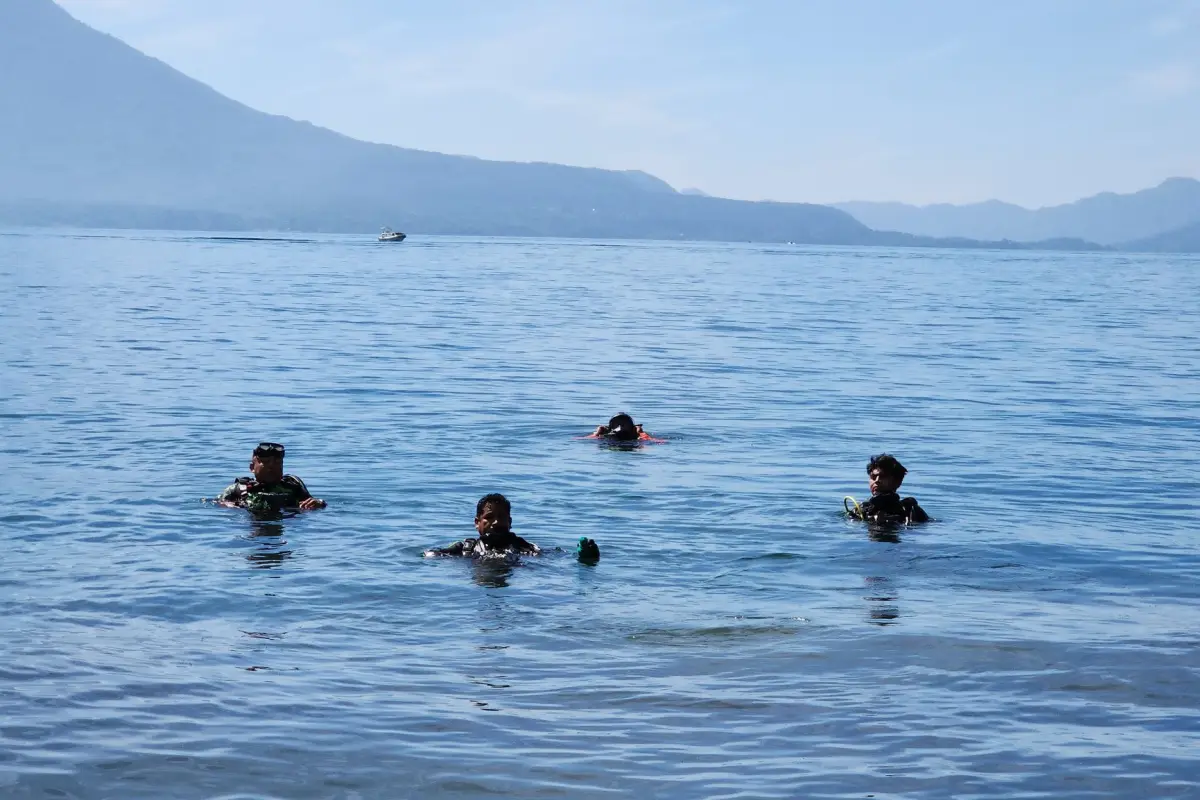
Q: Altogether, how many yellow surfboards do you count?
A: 0